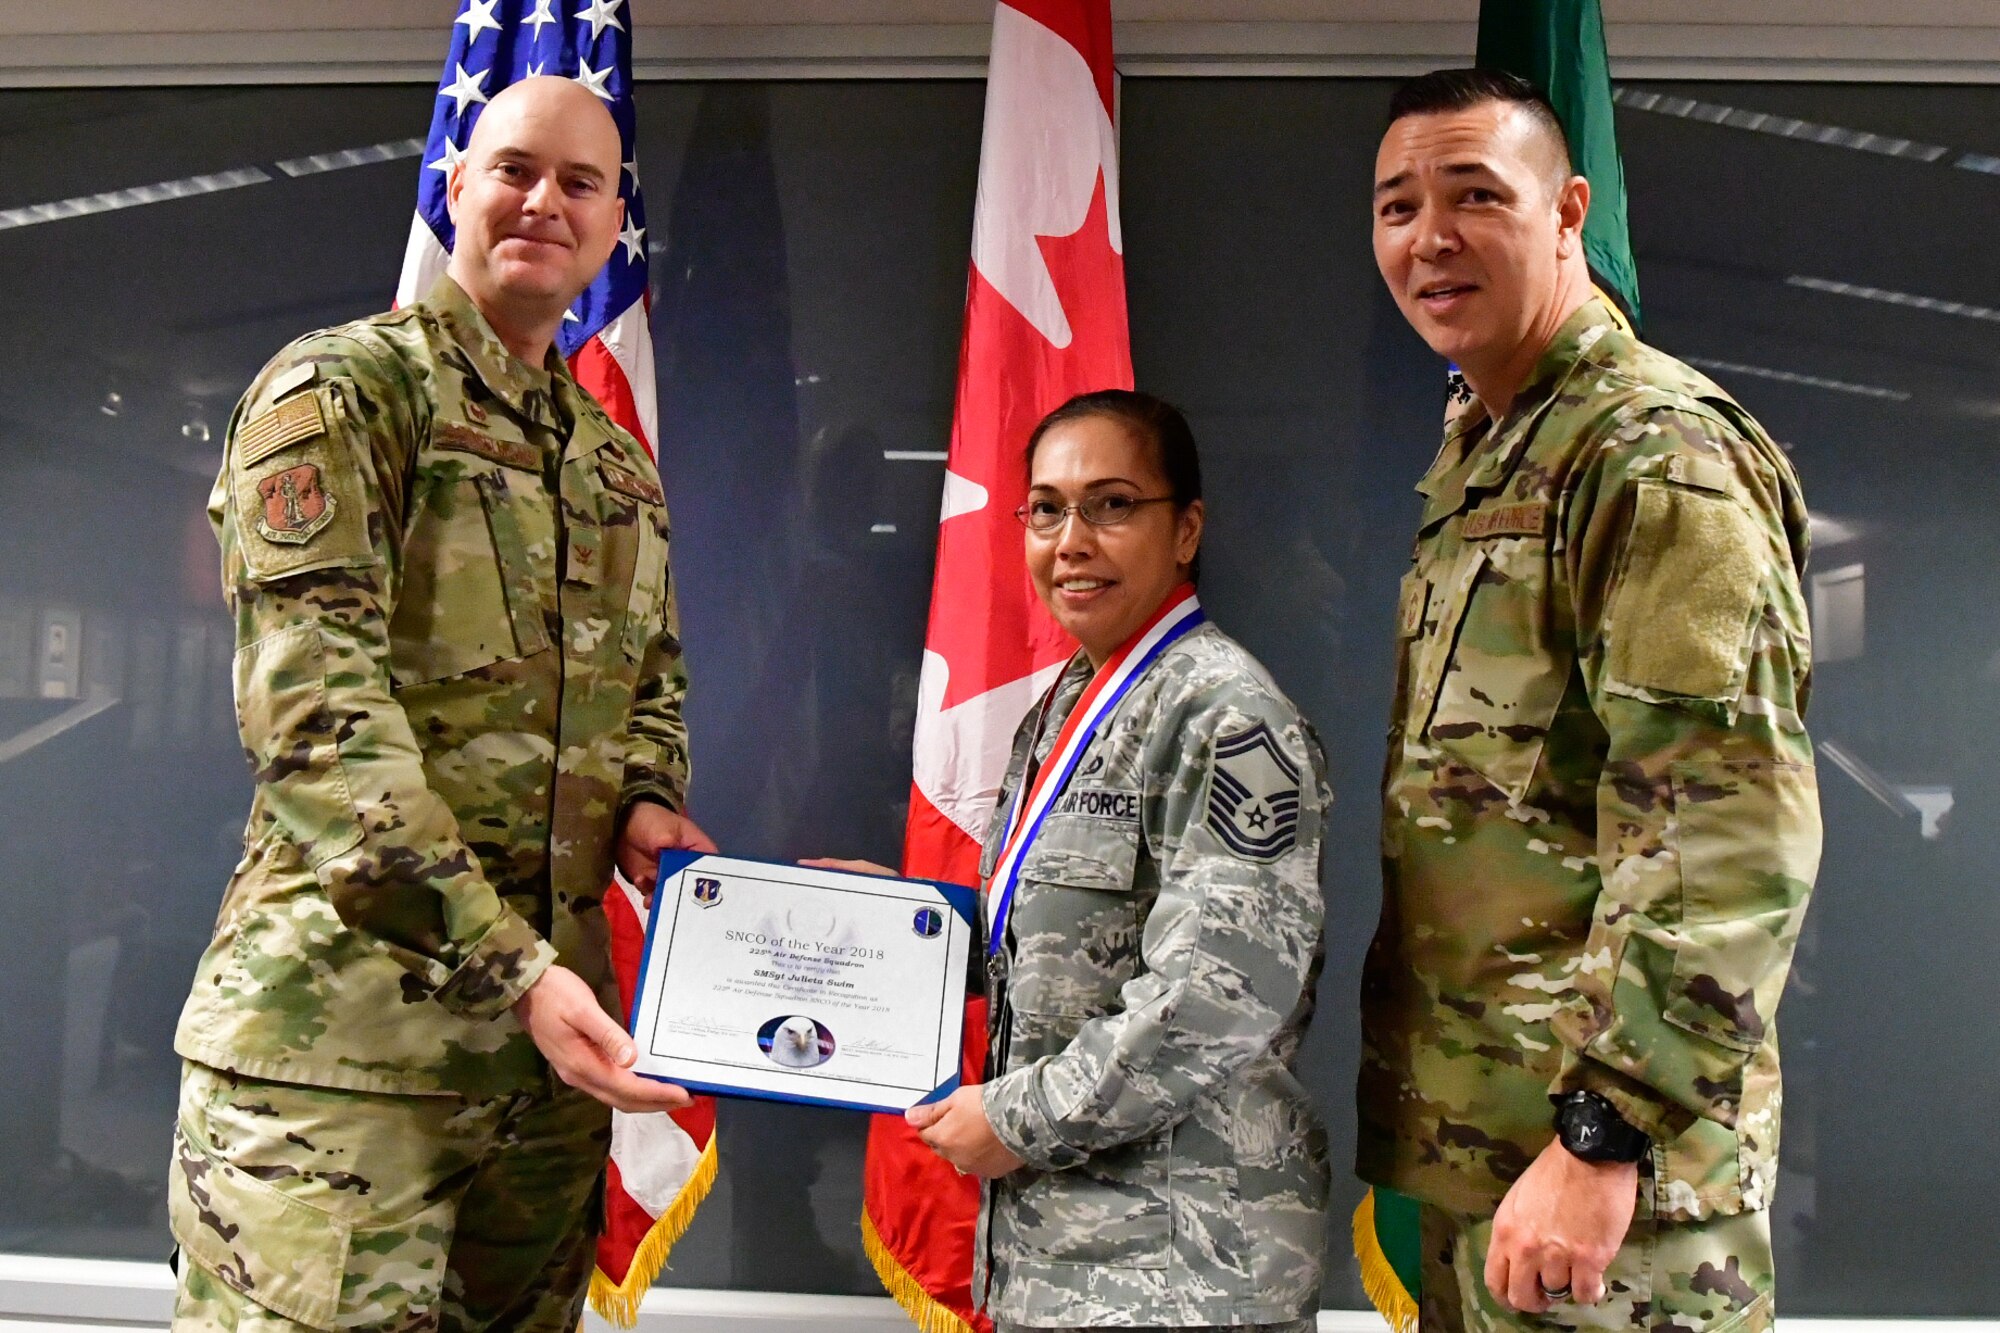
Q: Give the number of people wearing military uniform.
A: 3